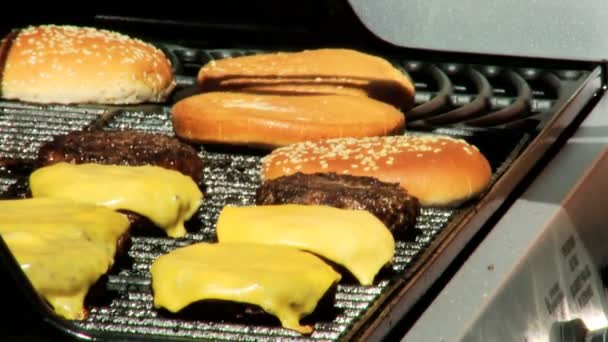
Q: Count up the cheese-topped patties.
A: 4